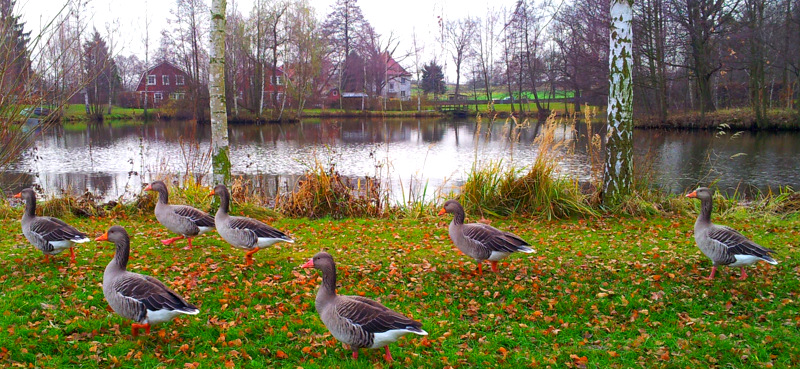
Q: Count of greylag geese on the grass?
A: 7